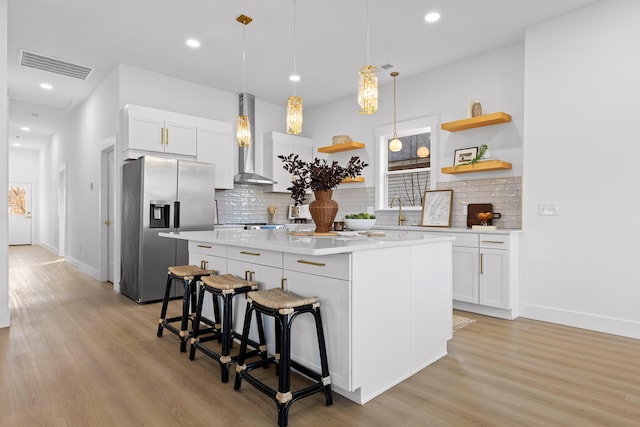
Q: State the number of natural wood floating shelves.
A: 4